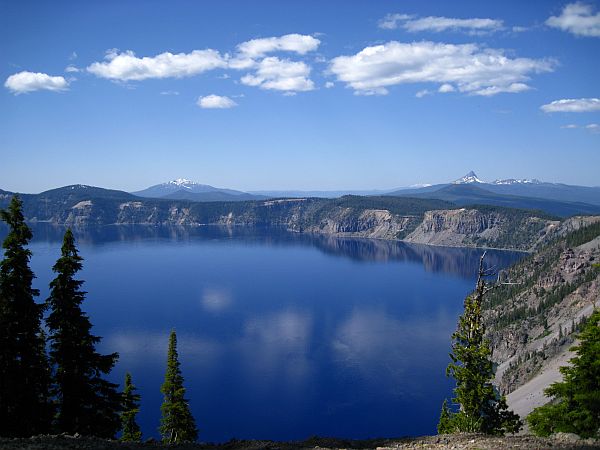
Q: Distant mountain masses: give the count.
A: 2